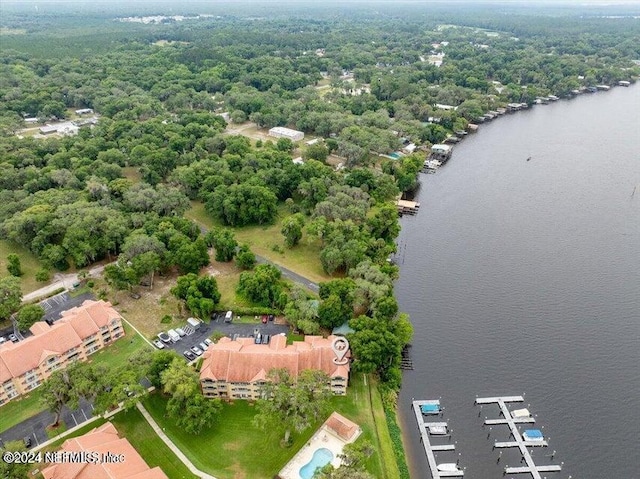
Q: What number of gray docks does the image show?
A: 2